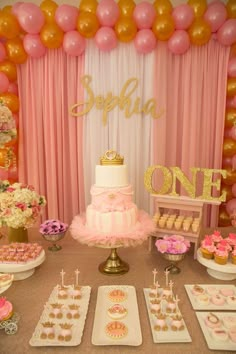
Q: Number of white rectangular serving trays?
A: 5